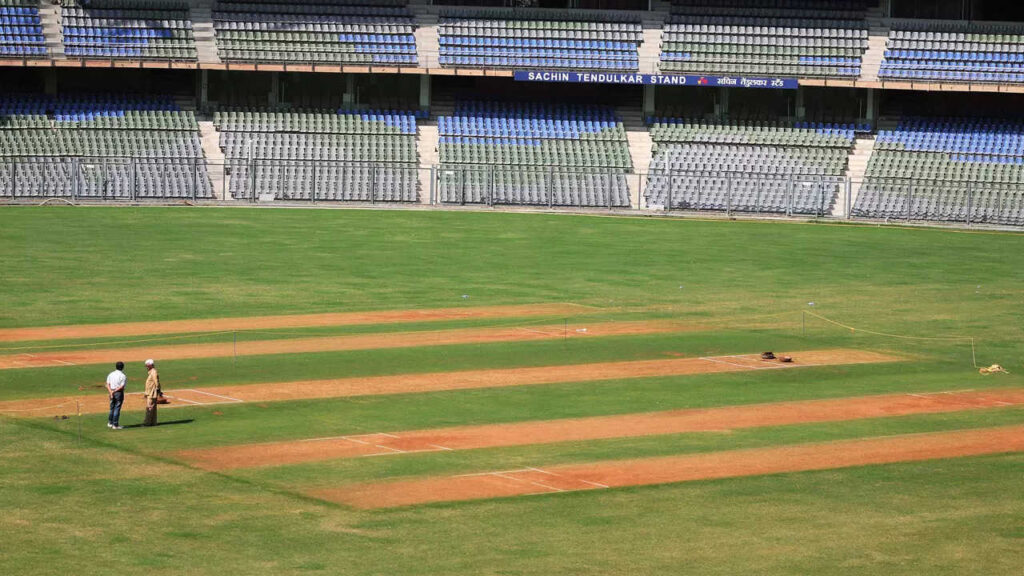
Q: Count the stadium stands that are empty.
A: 11